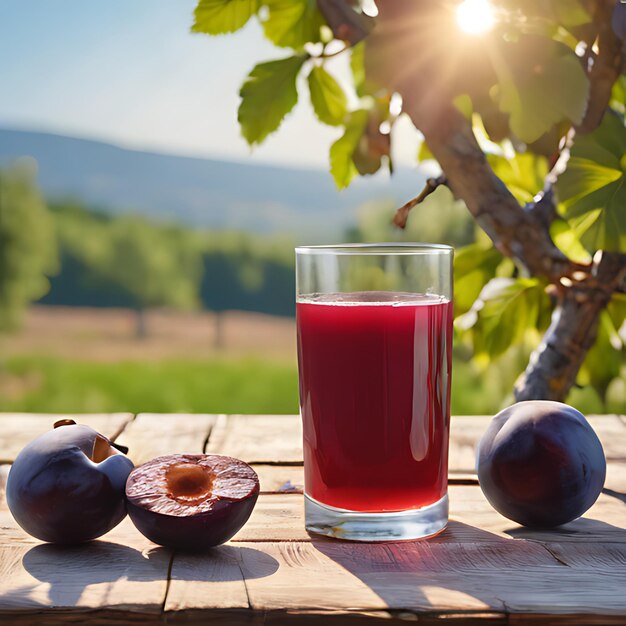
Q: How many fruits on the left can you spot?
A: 2